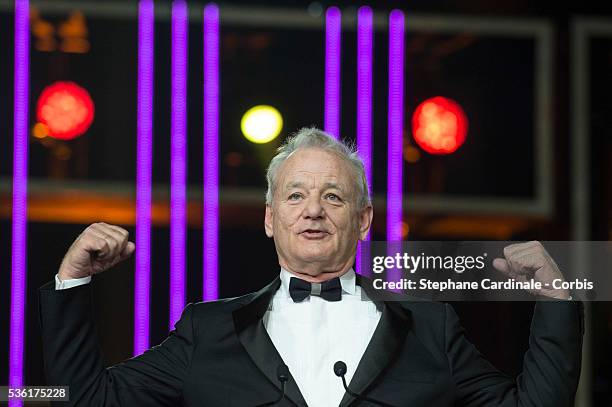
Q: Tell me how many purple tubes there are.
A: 7